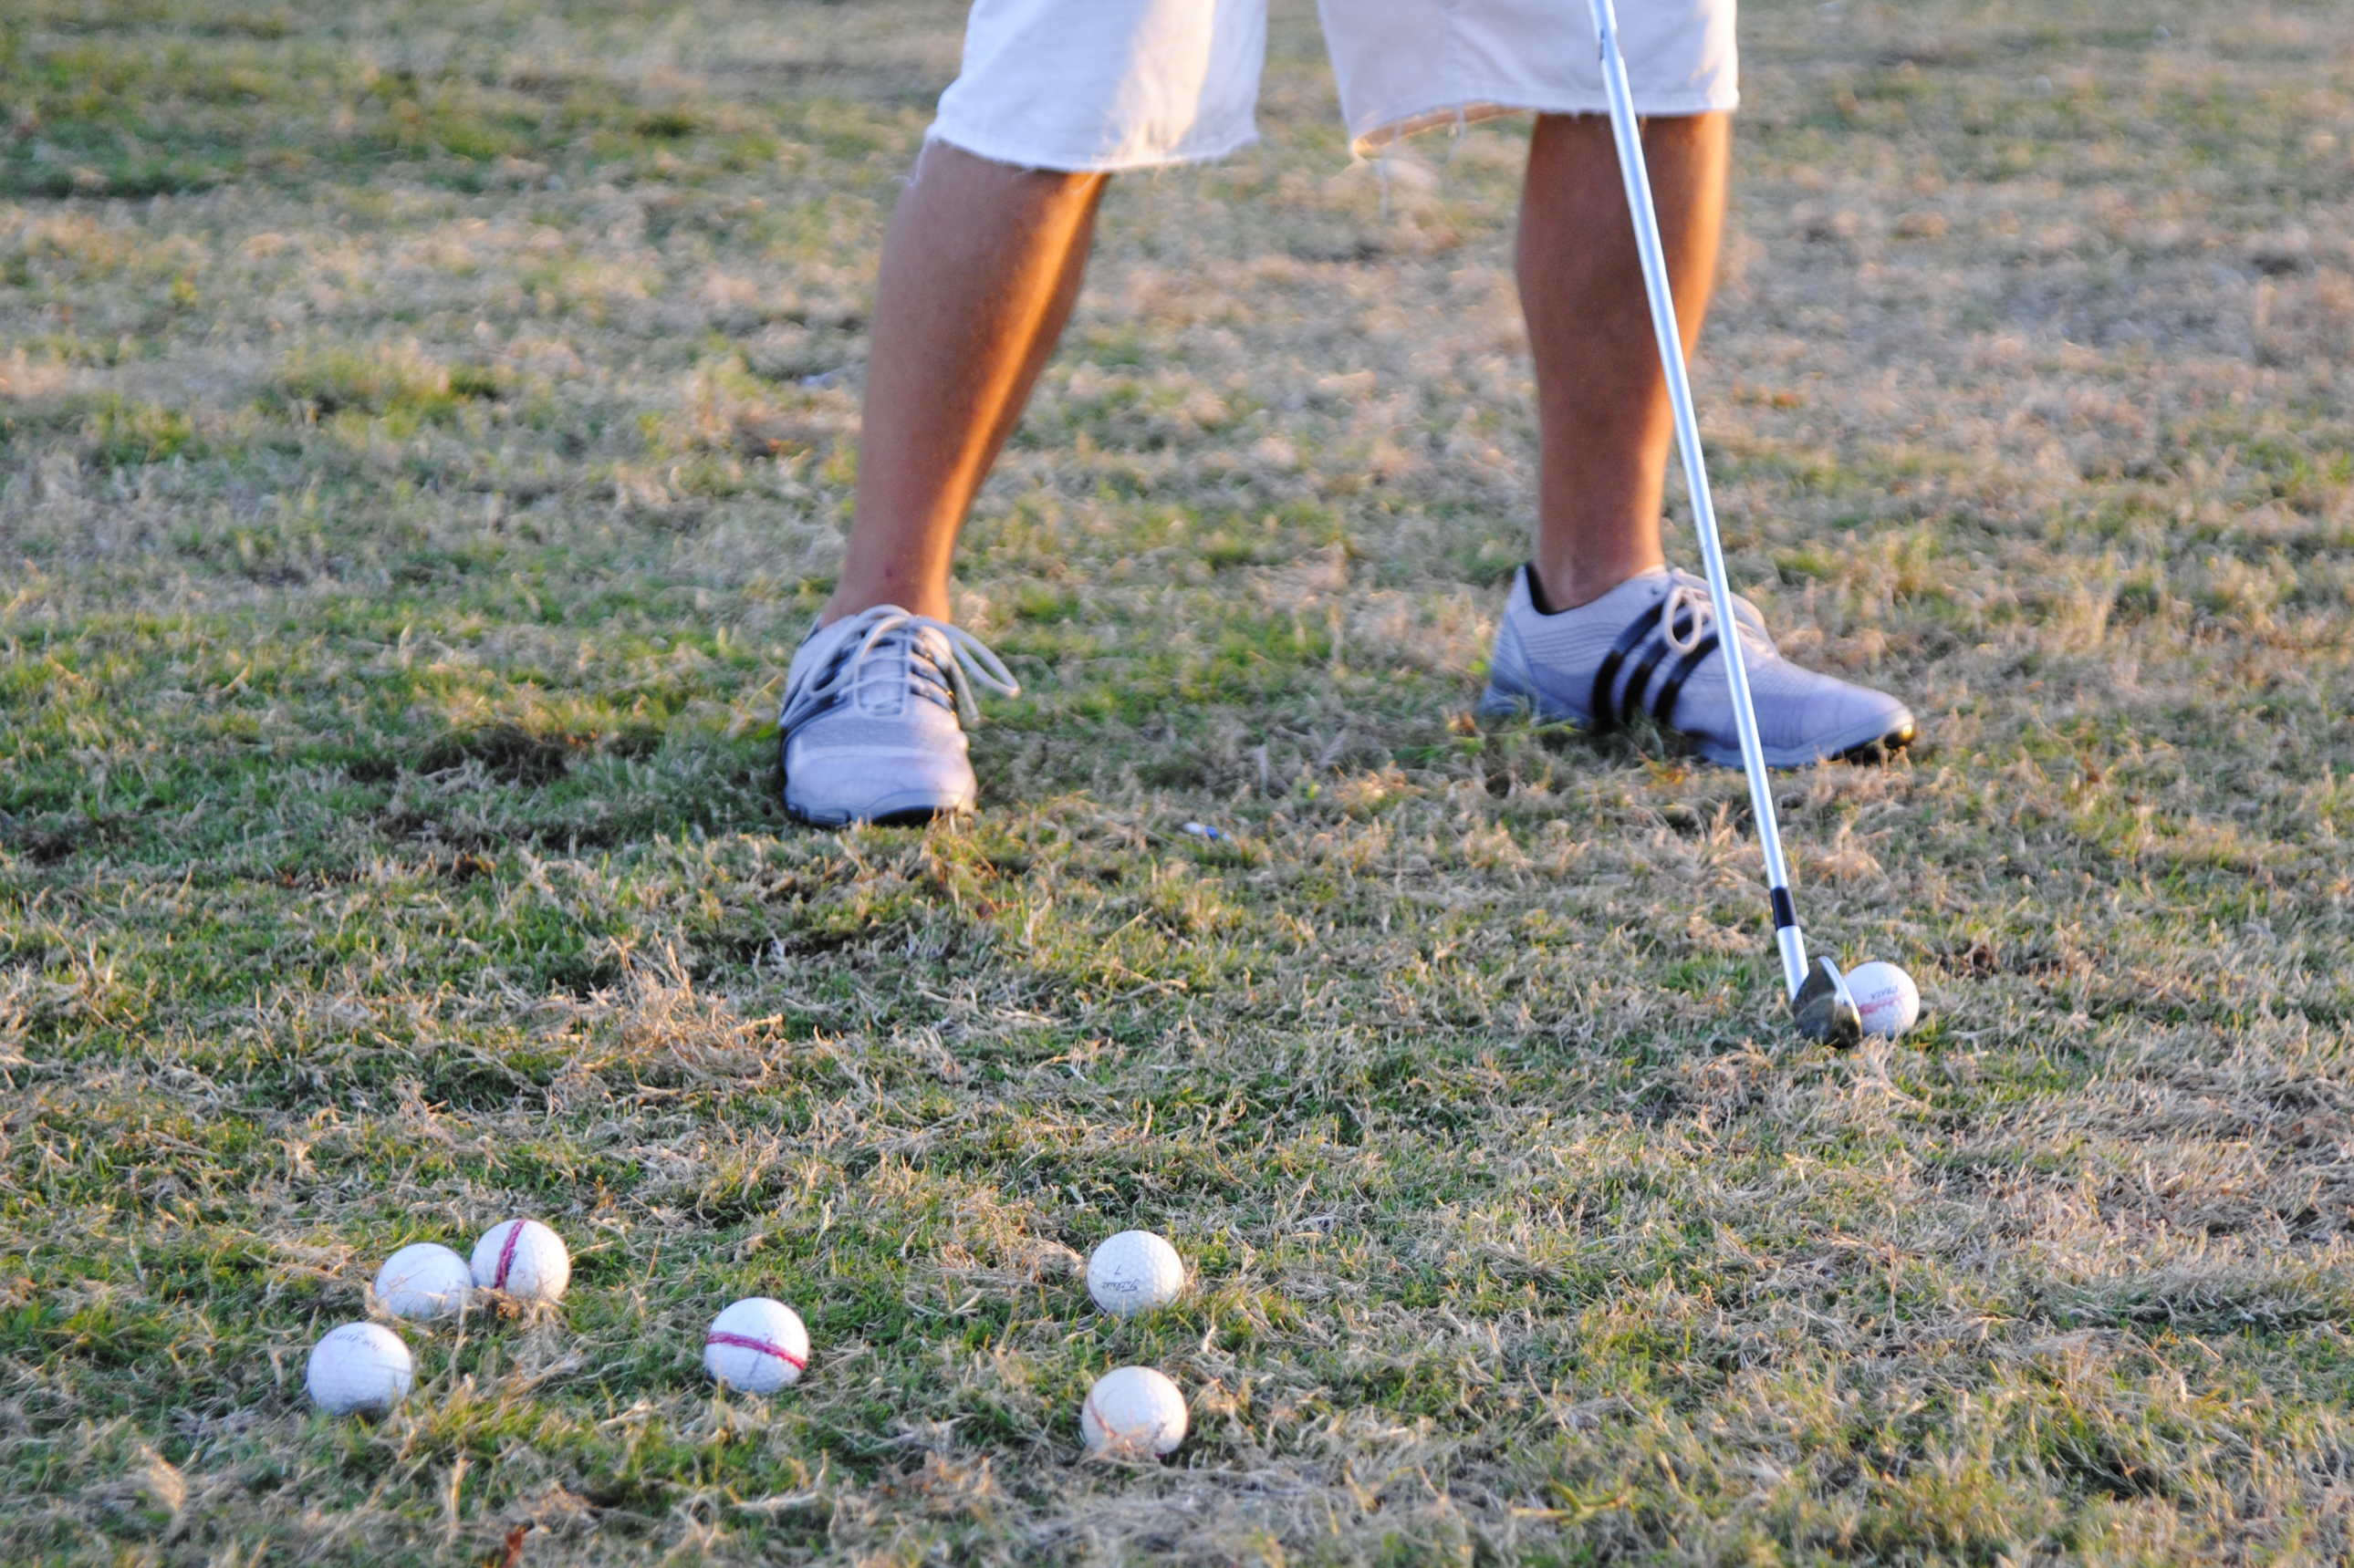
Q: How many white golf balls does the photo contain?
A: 7